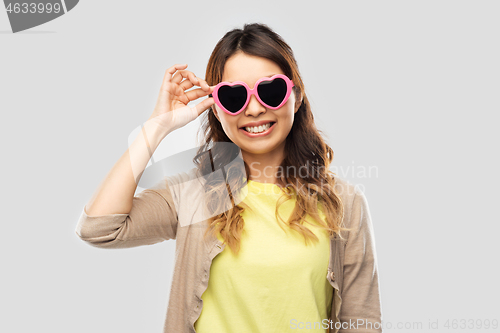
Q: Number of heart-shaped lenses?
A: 2